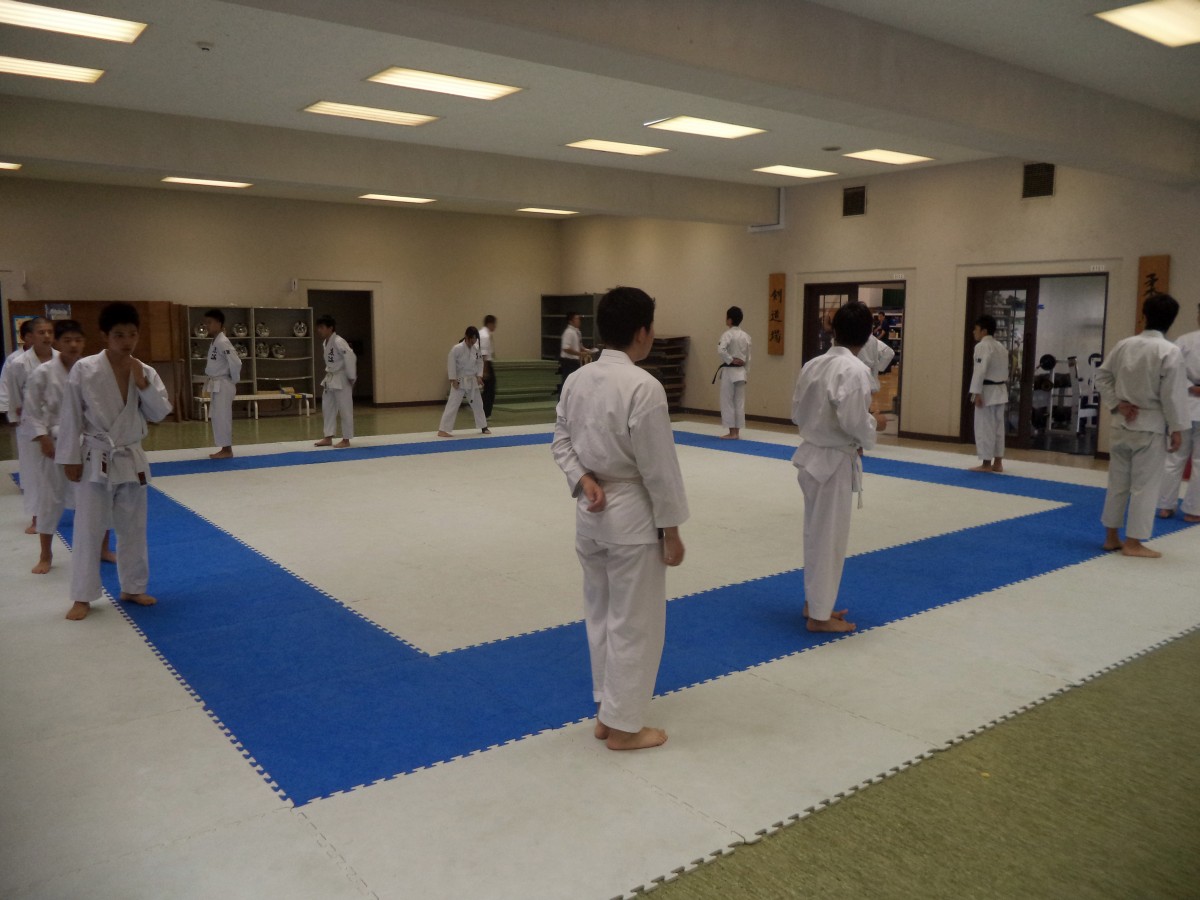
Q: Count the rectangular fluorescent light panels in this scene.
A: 13